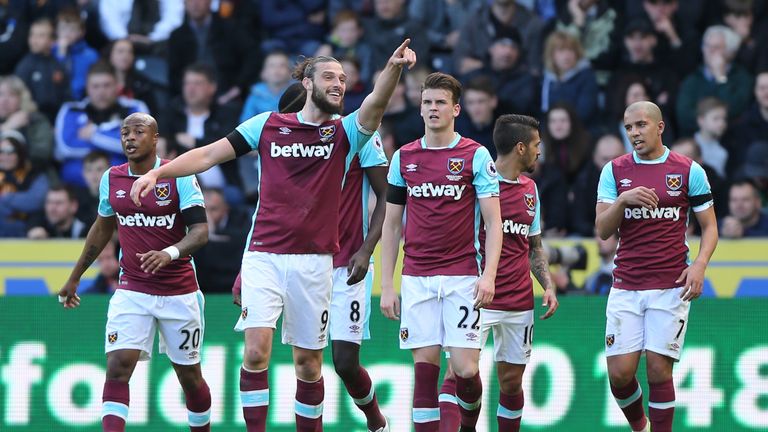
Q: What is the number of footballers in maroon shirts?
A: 6